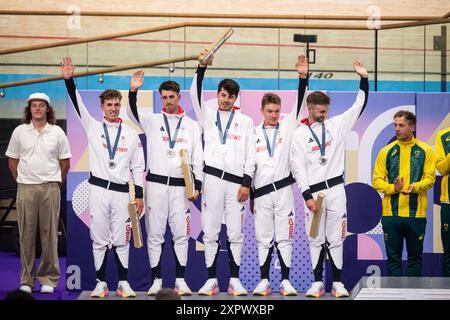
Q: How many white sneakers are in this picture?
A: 12